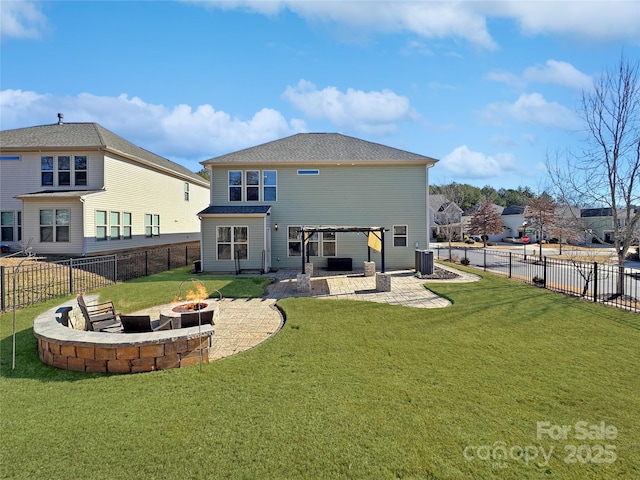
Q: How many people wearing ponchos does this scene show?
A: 0